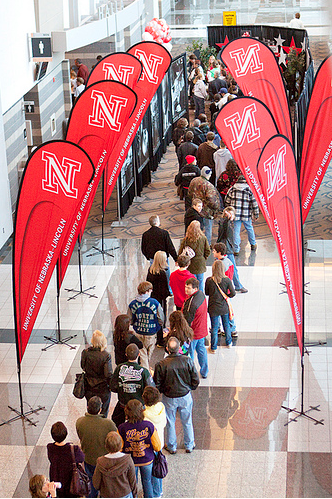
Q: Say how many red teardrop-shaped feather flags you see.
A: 8